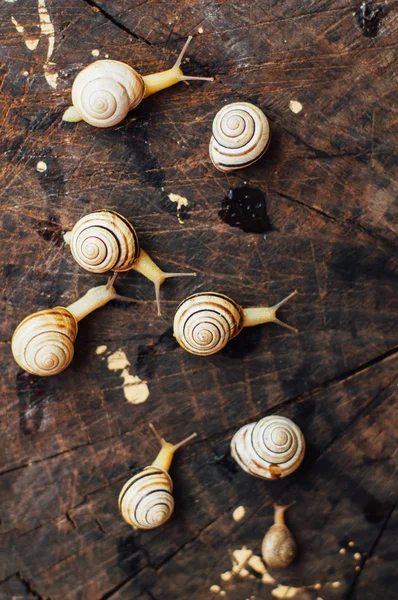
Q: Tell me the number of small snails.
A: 1